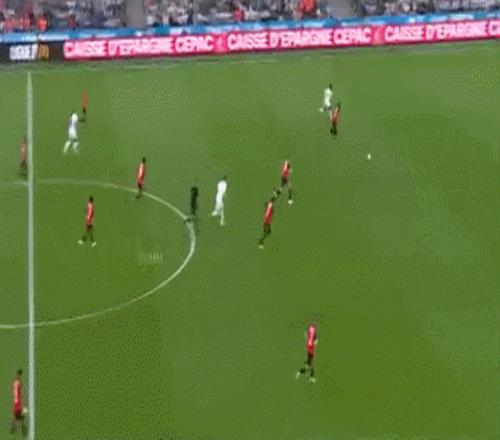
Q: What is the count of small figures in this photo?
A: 13